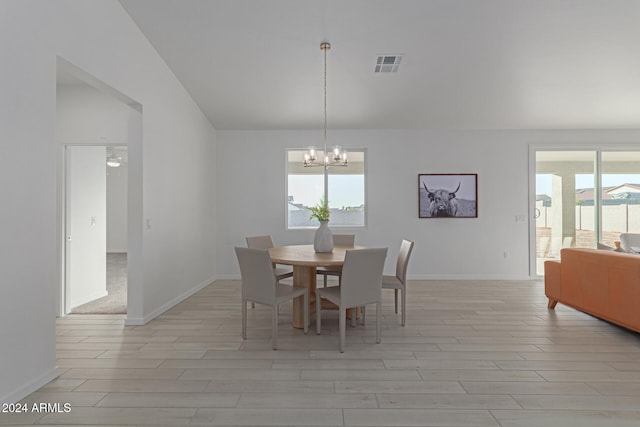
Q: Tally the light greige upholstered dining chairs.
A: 5